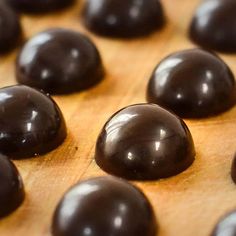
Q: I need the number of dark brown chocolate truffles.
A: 12